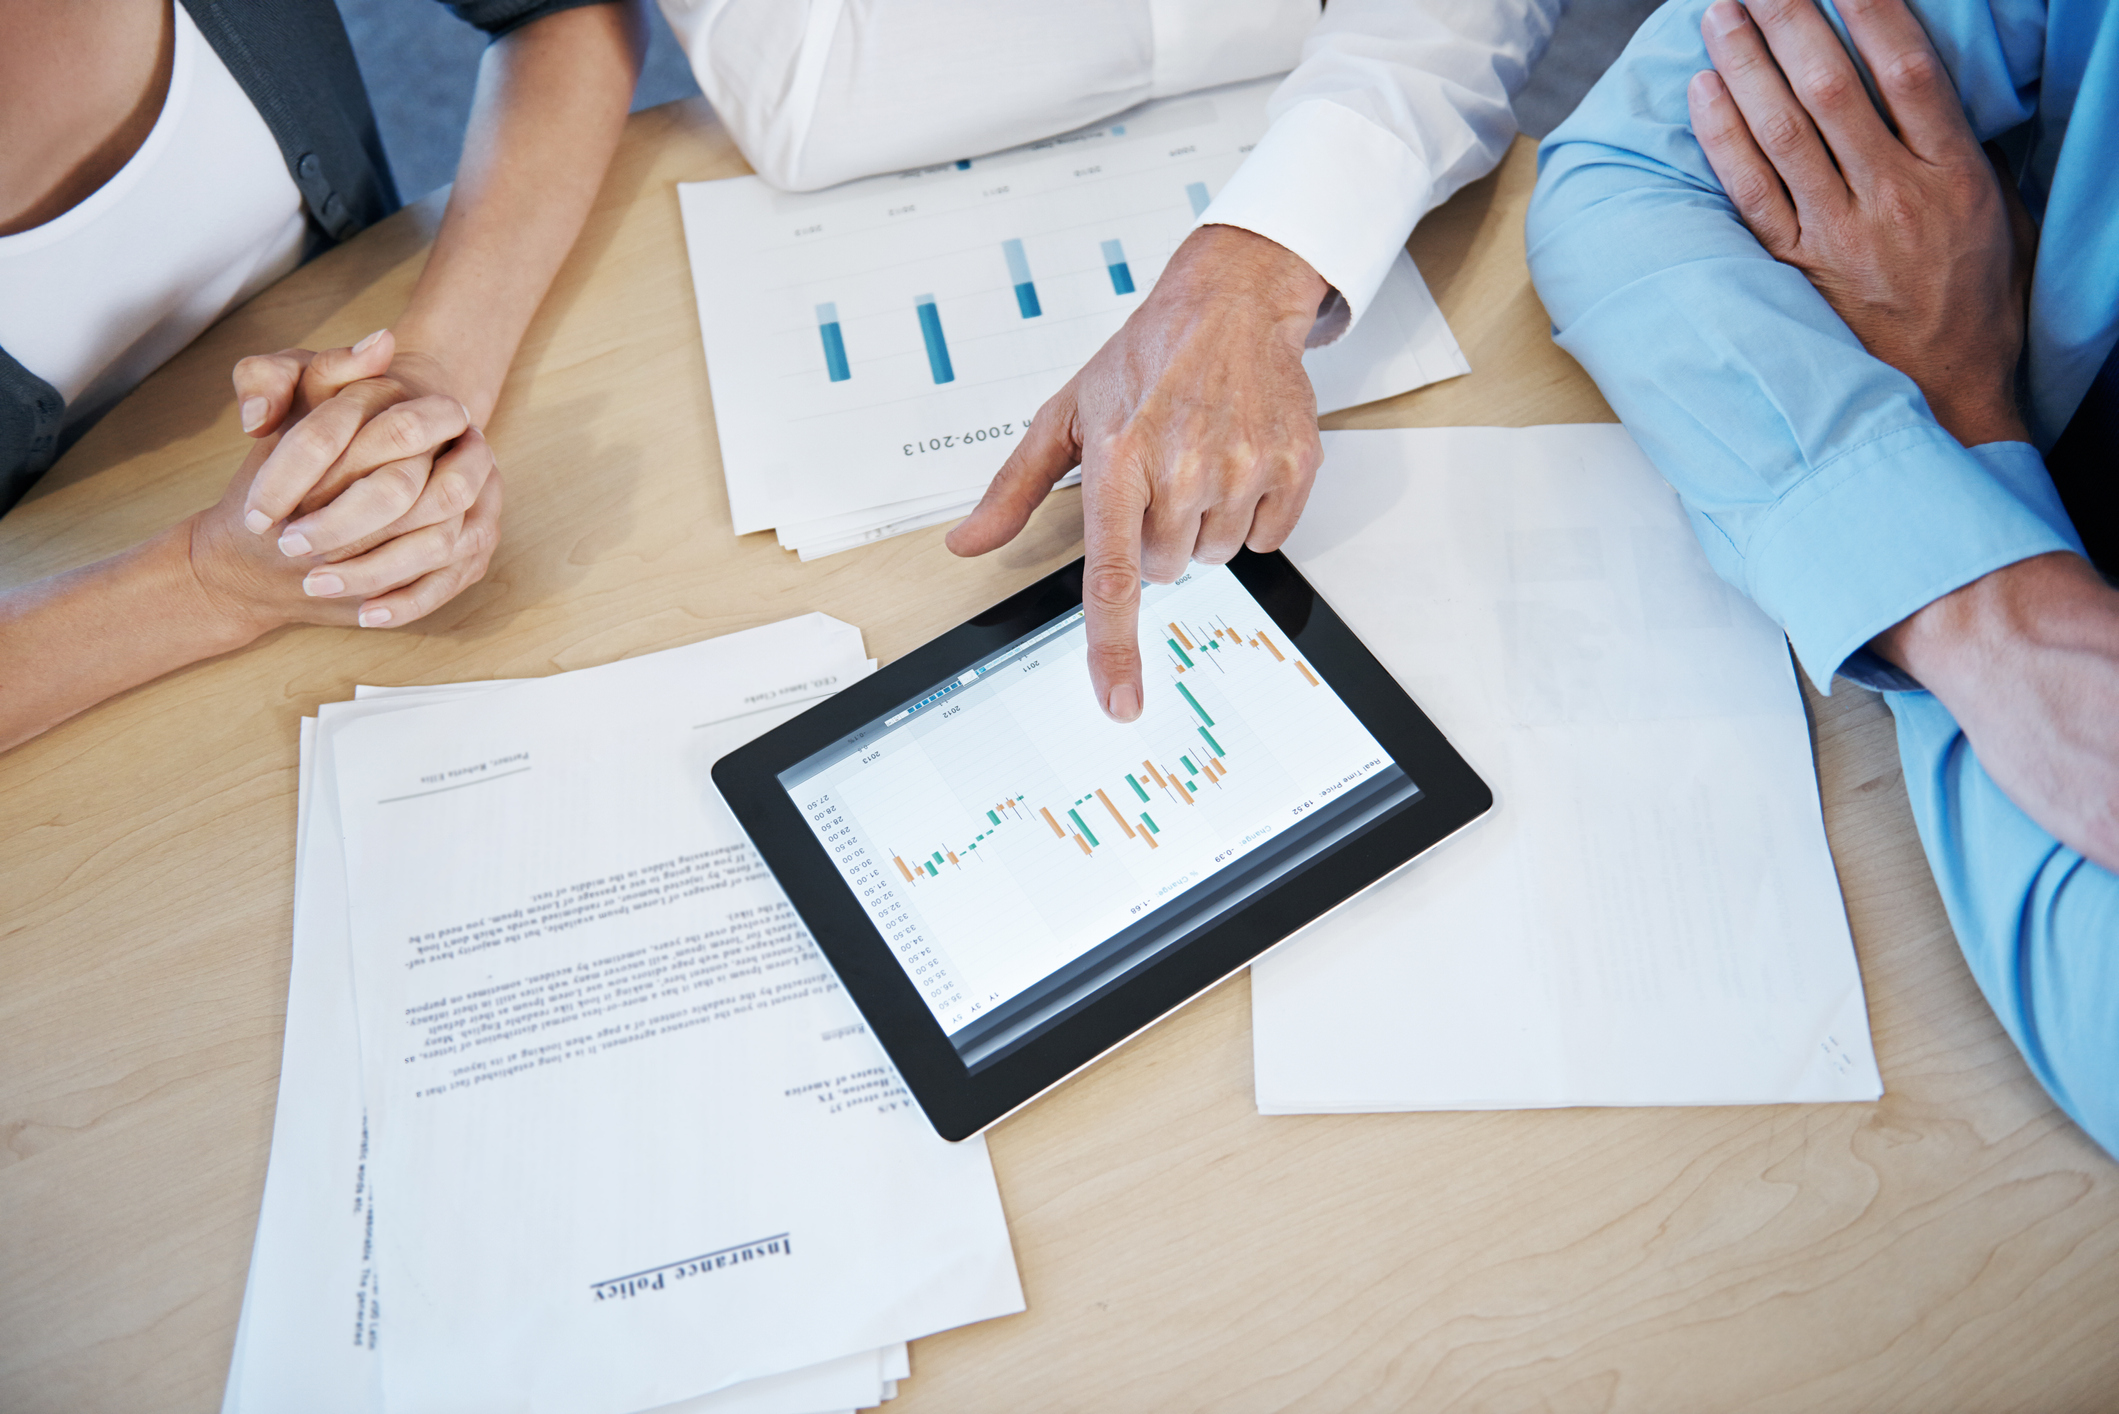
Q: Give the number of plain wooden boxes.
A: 0